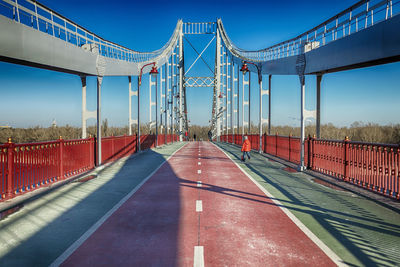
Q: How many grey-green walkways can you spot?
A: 2